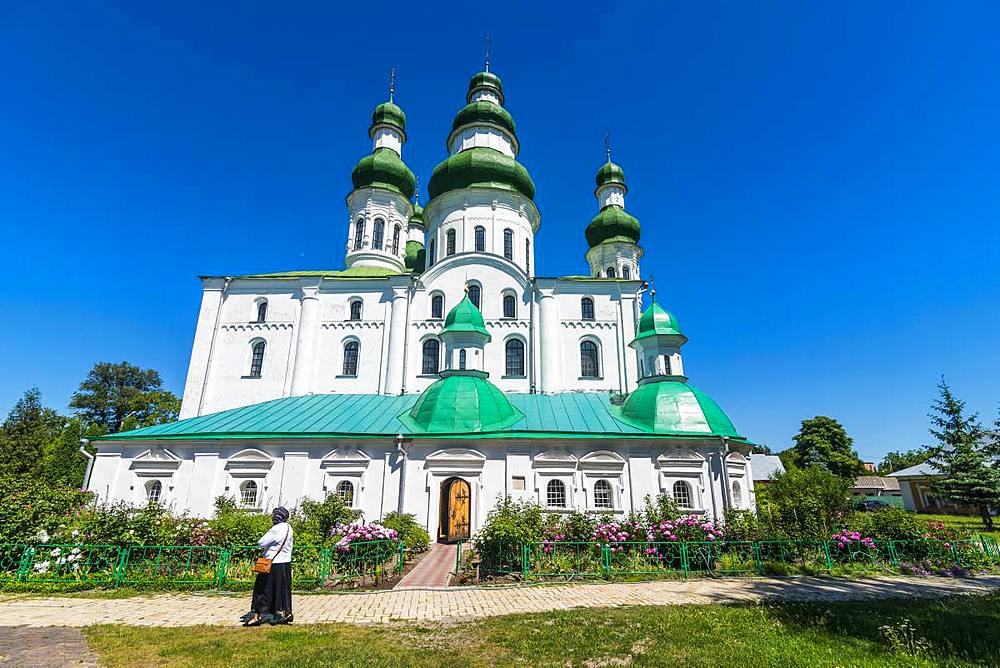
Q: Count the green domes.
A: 13